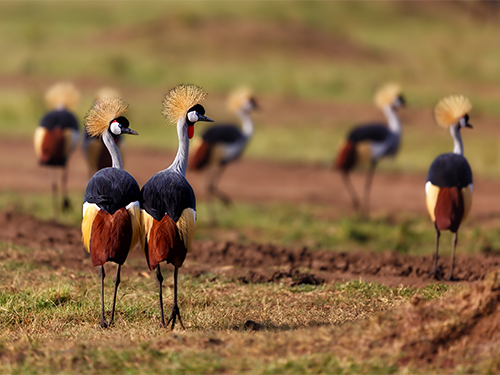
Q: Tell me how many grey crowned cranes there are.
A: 7